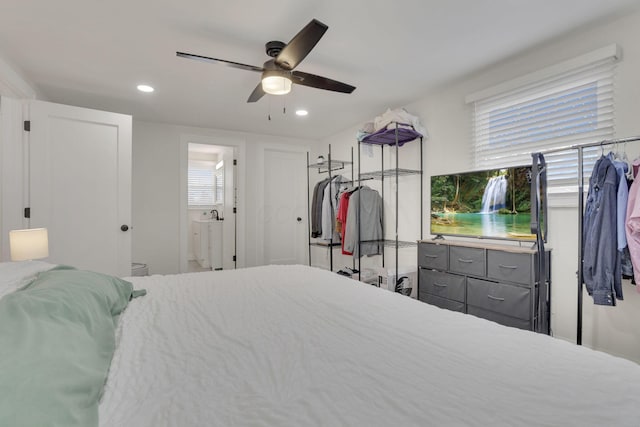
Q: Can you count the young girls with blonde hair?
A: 0